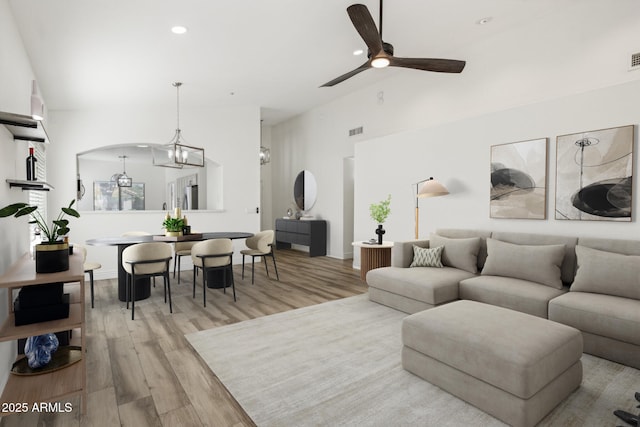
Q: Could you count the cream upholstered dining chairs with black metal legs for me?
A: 6